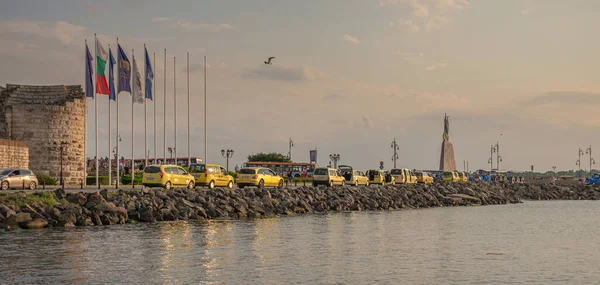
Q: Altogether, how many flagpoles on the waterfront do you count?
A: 11